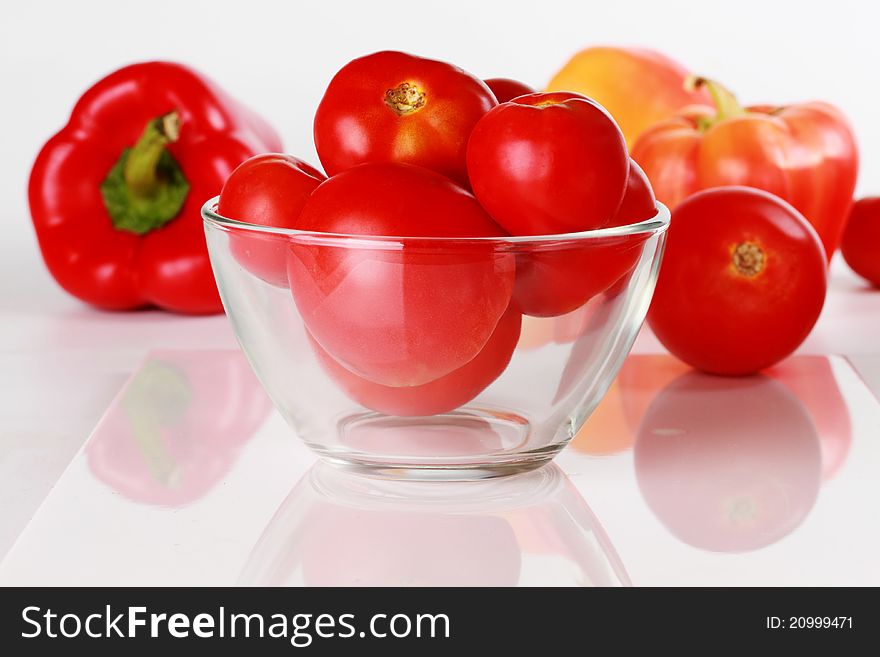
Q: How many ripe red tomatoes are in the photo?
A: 9